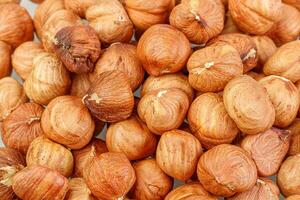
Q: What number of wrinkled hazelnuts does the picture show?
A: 1